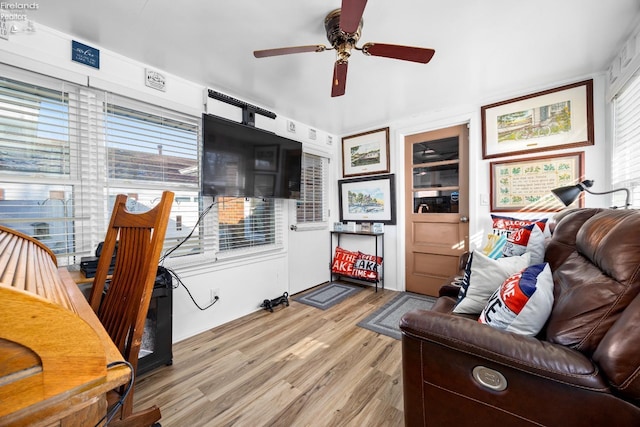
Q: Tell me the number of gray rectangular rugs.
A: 2